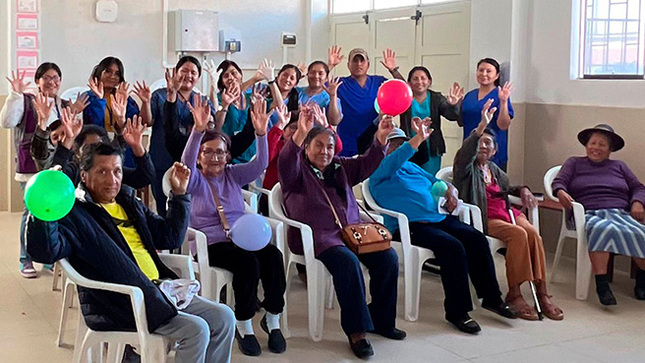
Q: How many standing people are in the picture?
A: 9